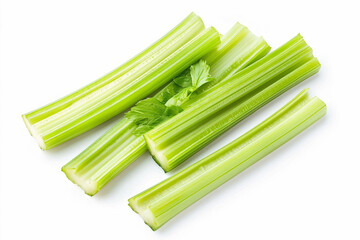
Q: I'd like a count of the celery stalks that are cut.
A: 4